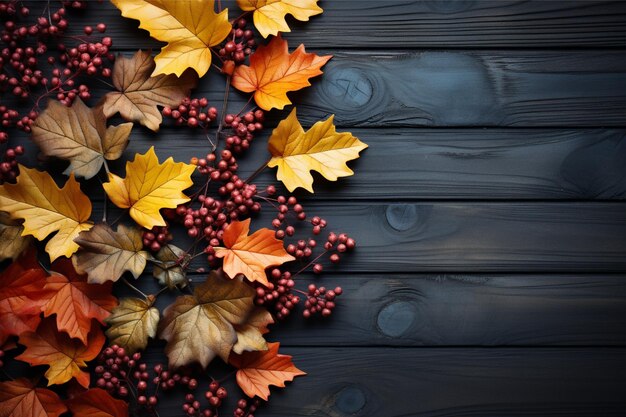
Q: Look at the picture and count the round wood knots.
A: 4